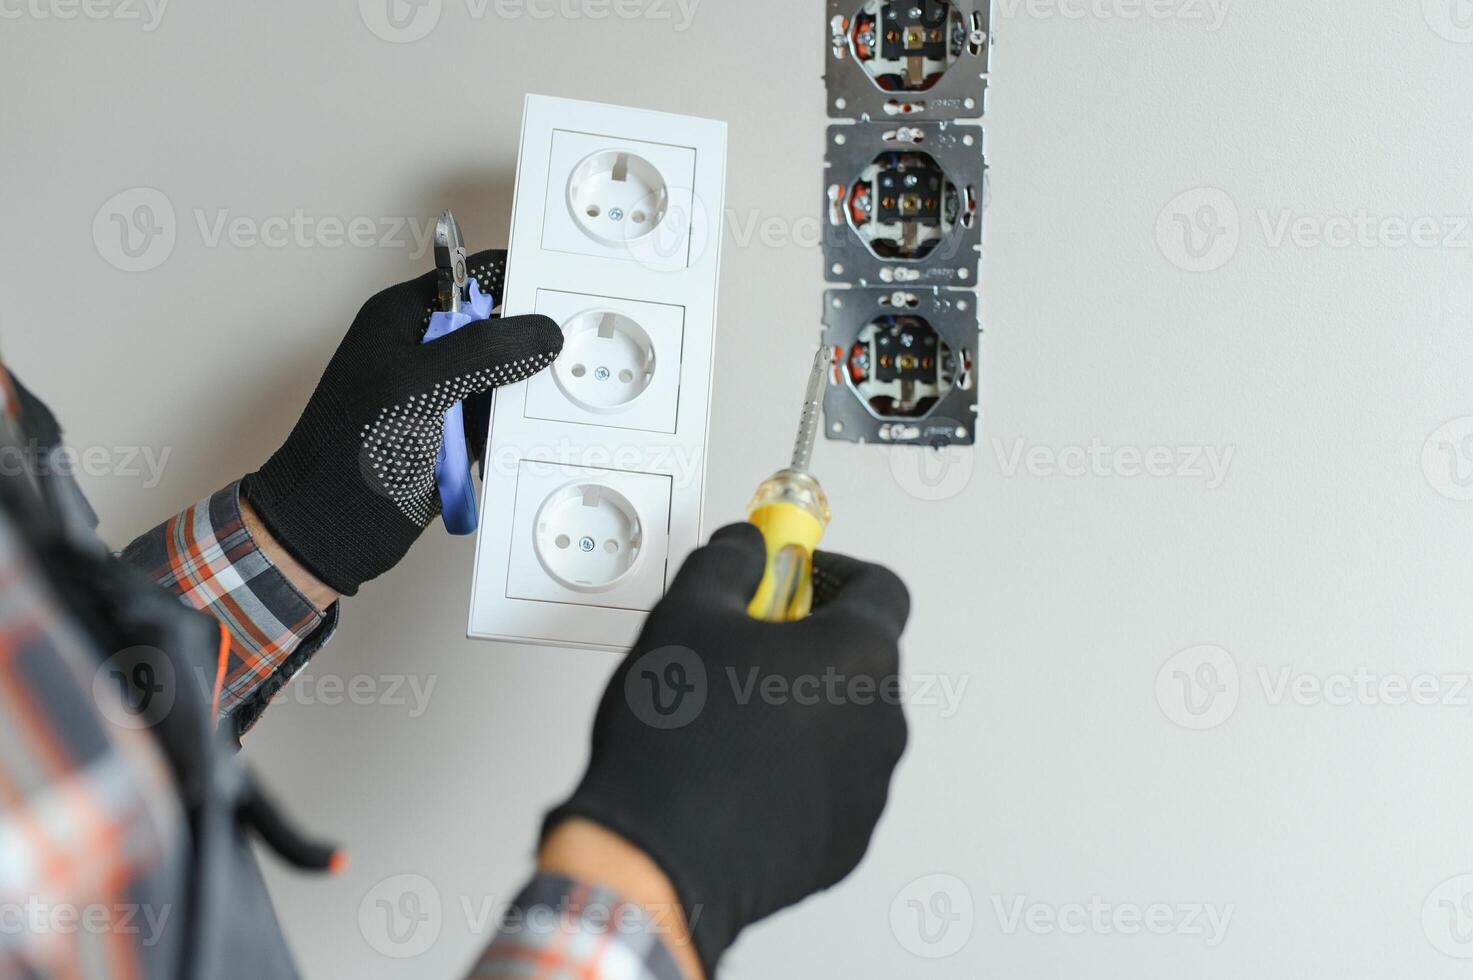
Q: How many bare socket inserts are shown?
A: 3